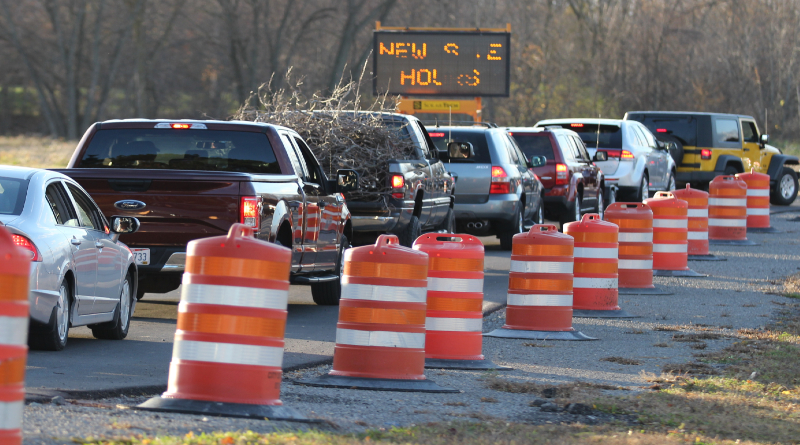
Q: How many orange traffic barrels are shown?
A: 11